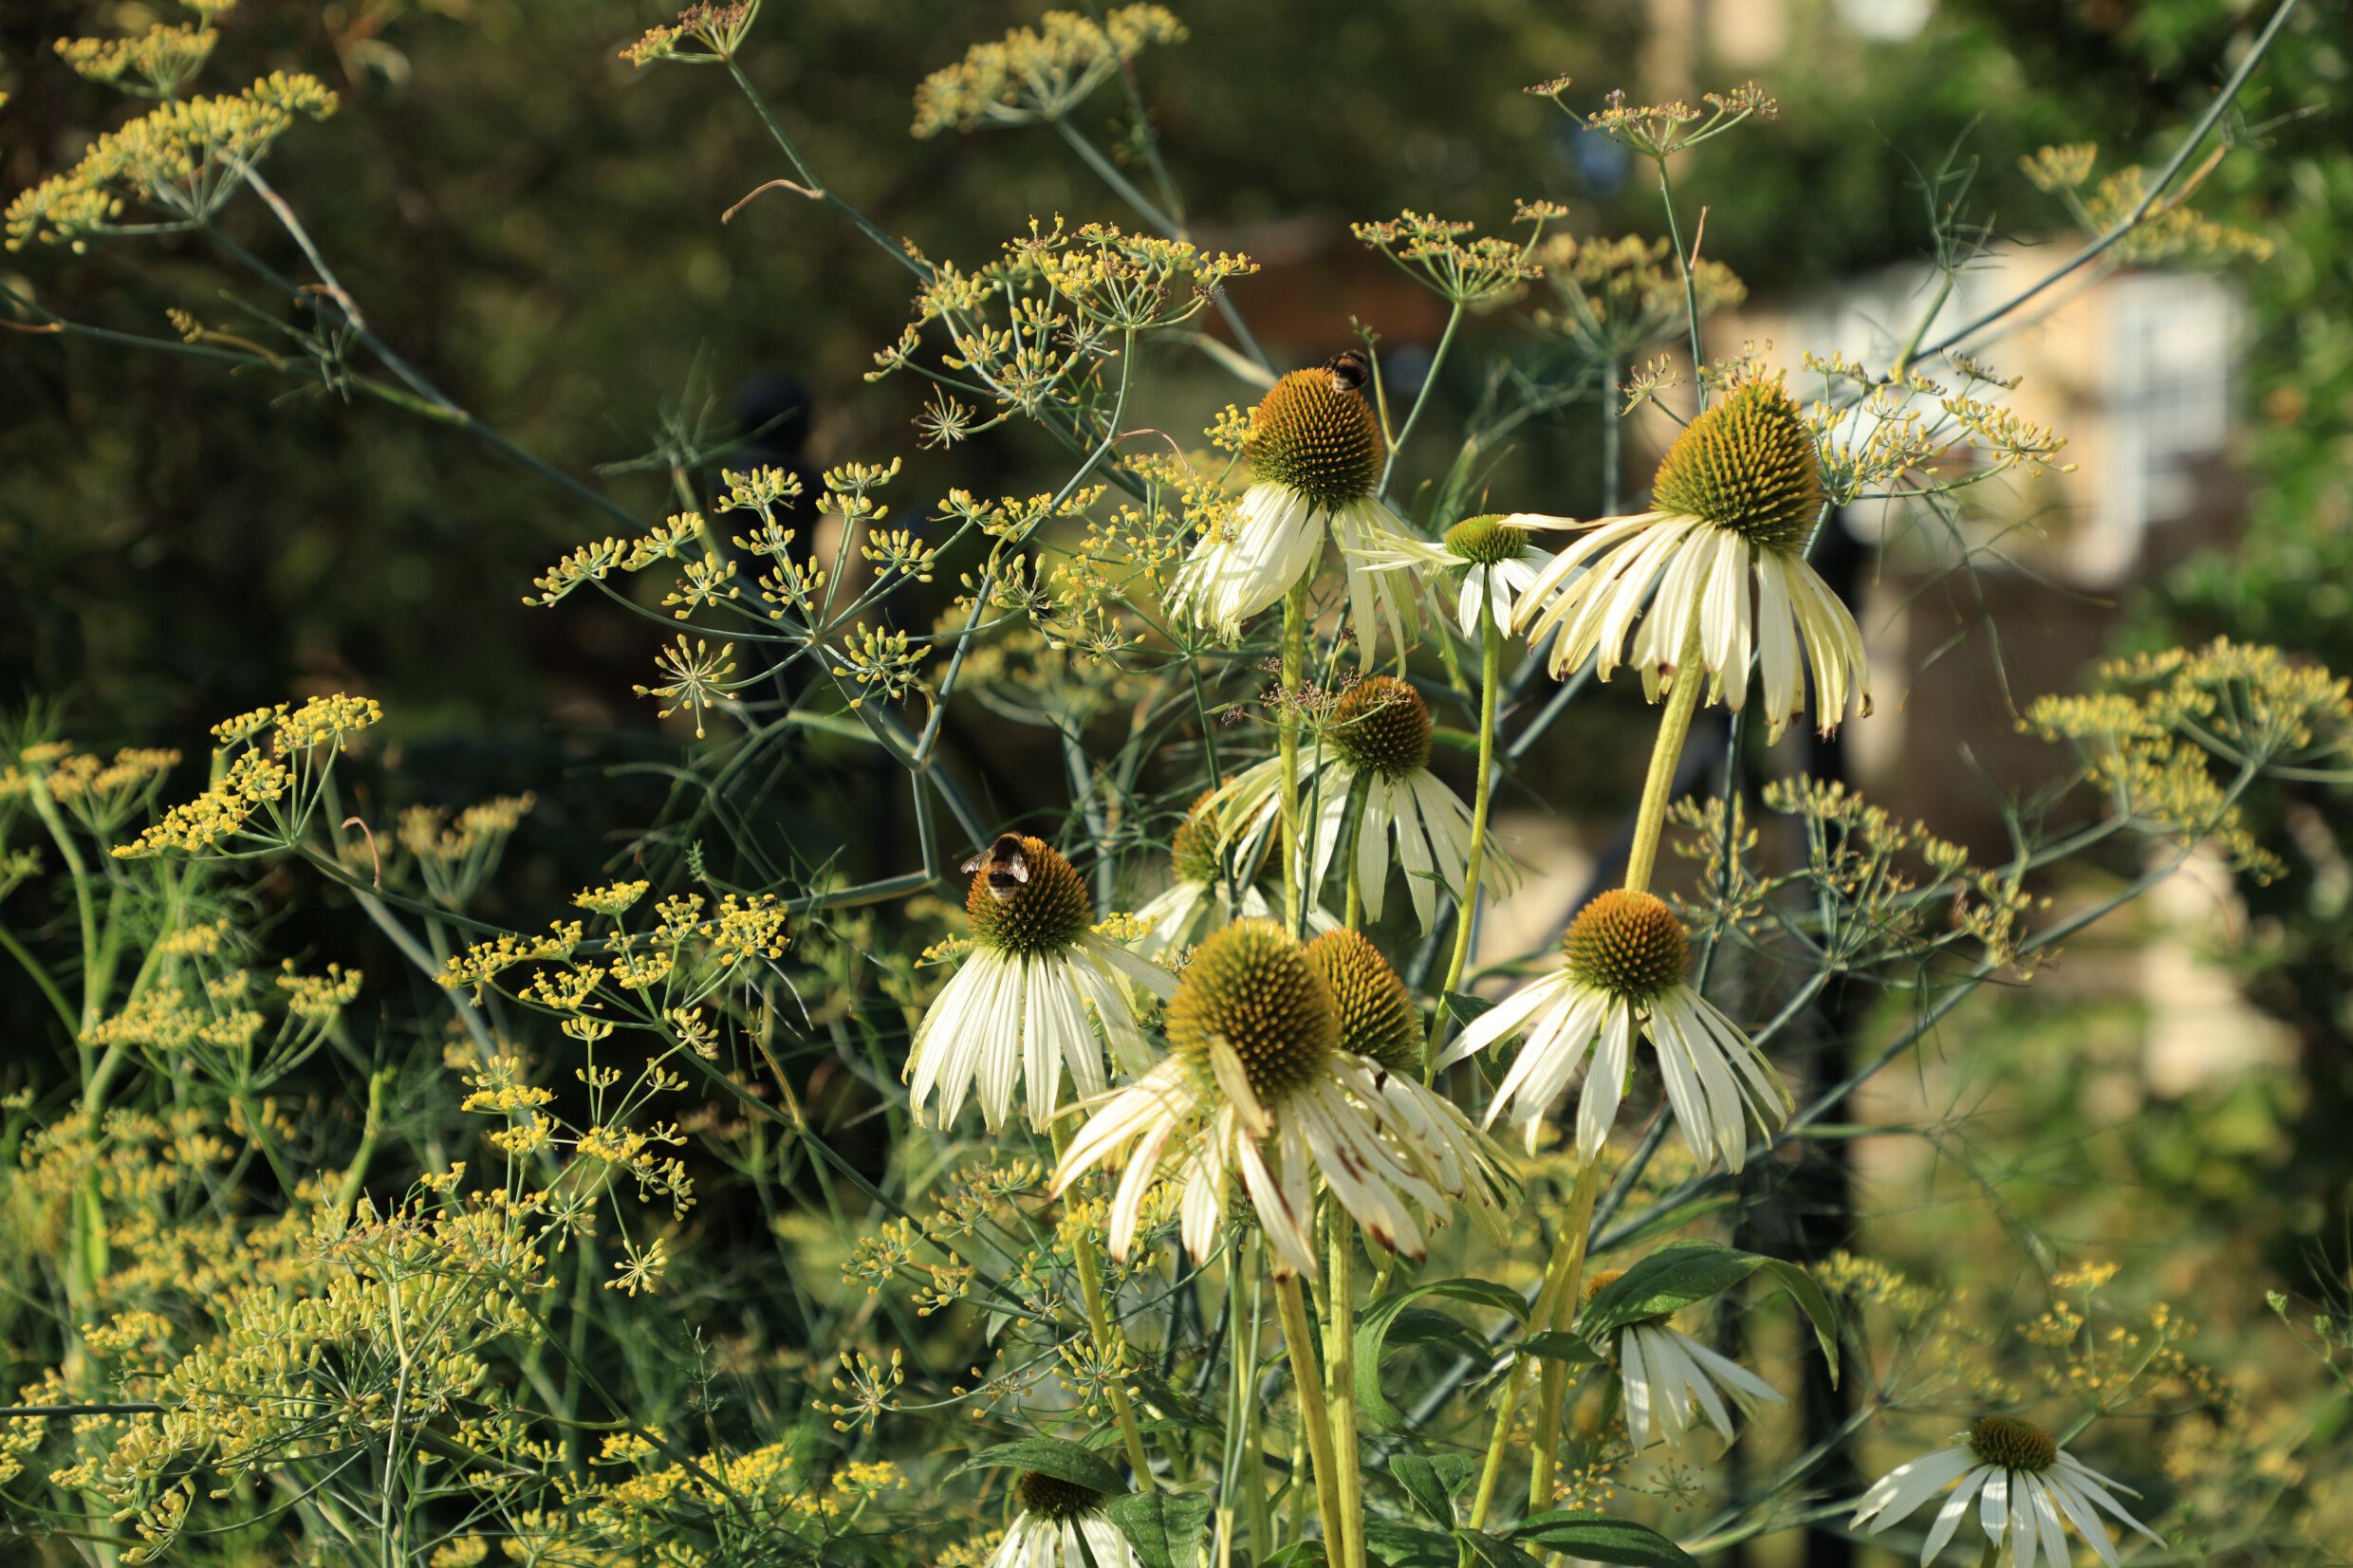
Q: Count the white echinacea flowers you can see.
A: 12